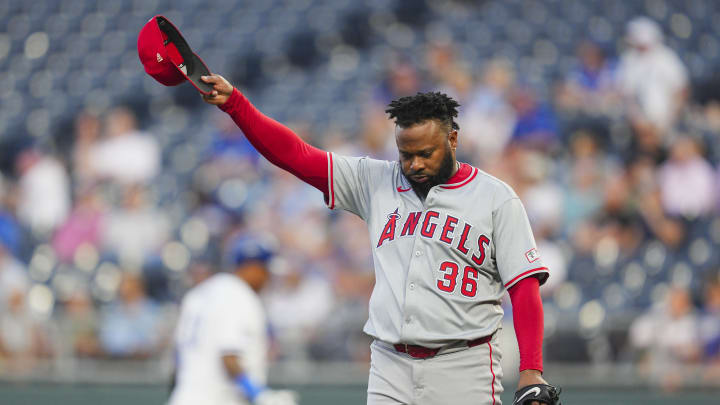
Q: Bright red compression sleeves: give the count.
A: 2